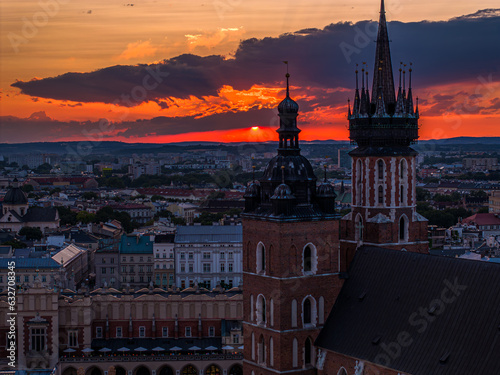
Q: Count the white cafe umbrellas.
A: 11